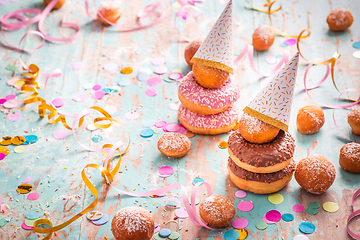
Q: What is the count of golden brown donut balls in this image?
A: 14